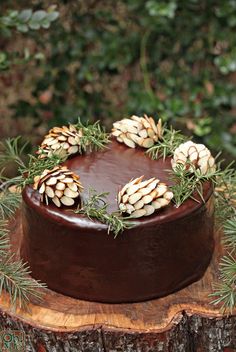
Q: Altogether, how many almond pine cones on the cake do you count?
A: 5